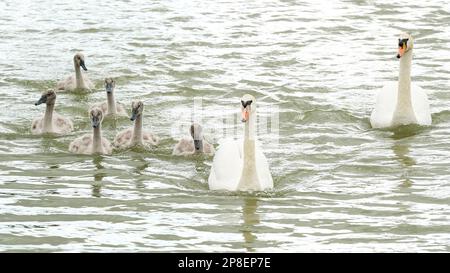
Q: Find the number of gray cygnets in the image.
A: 6